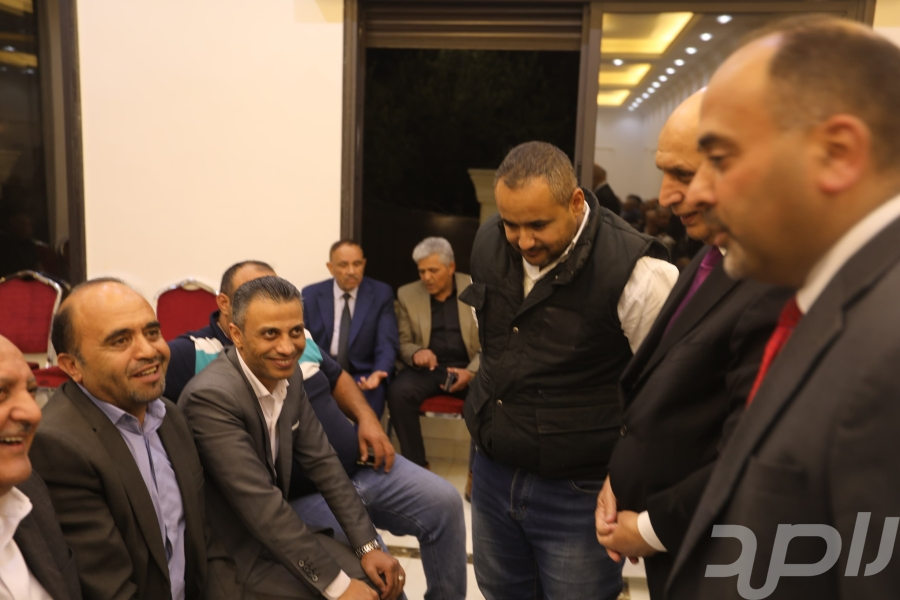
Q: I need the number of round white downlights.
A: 13